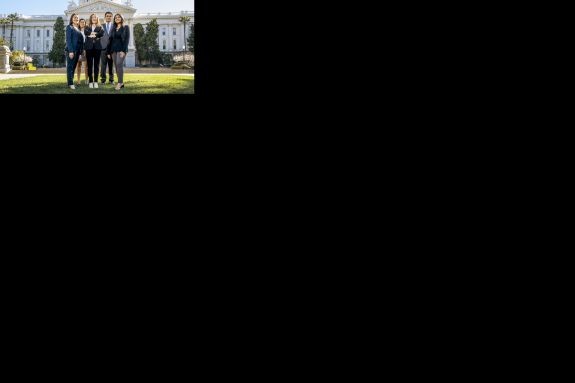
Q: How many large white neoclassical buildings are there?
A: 1